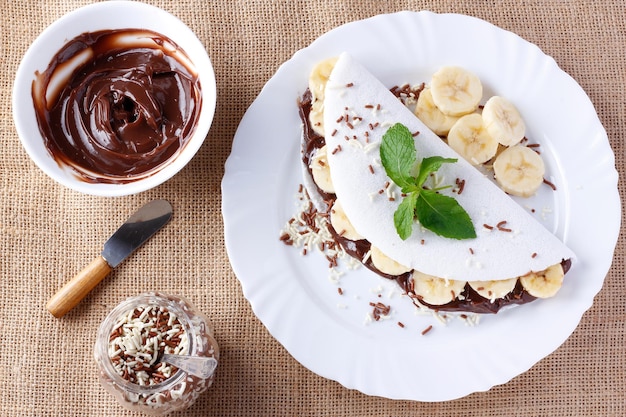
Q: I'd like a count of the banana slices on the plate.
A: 13